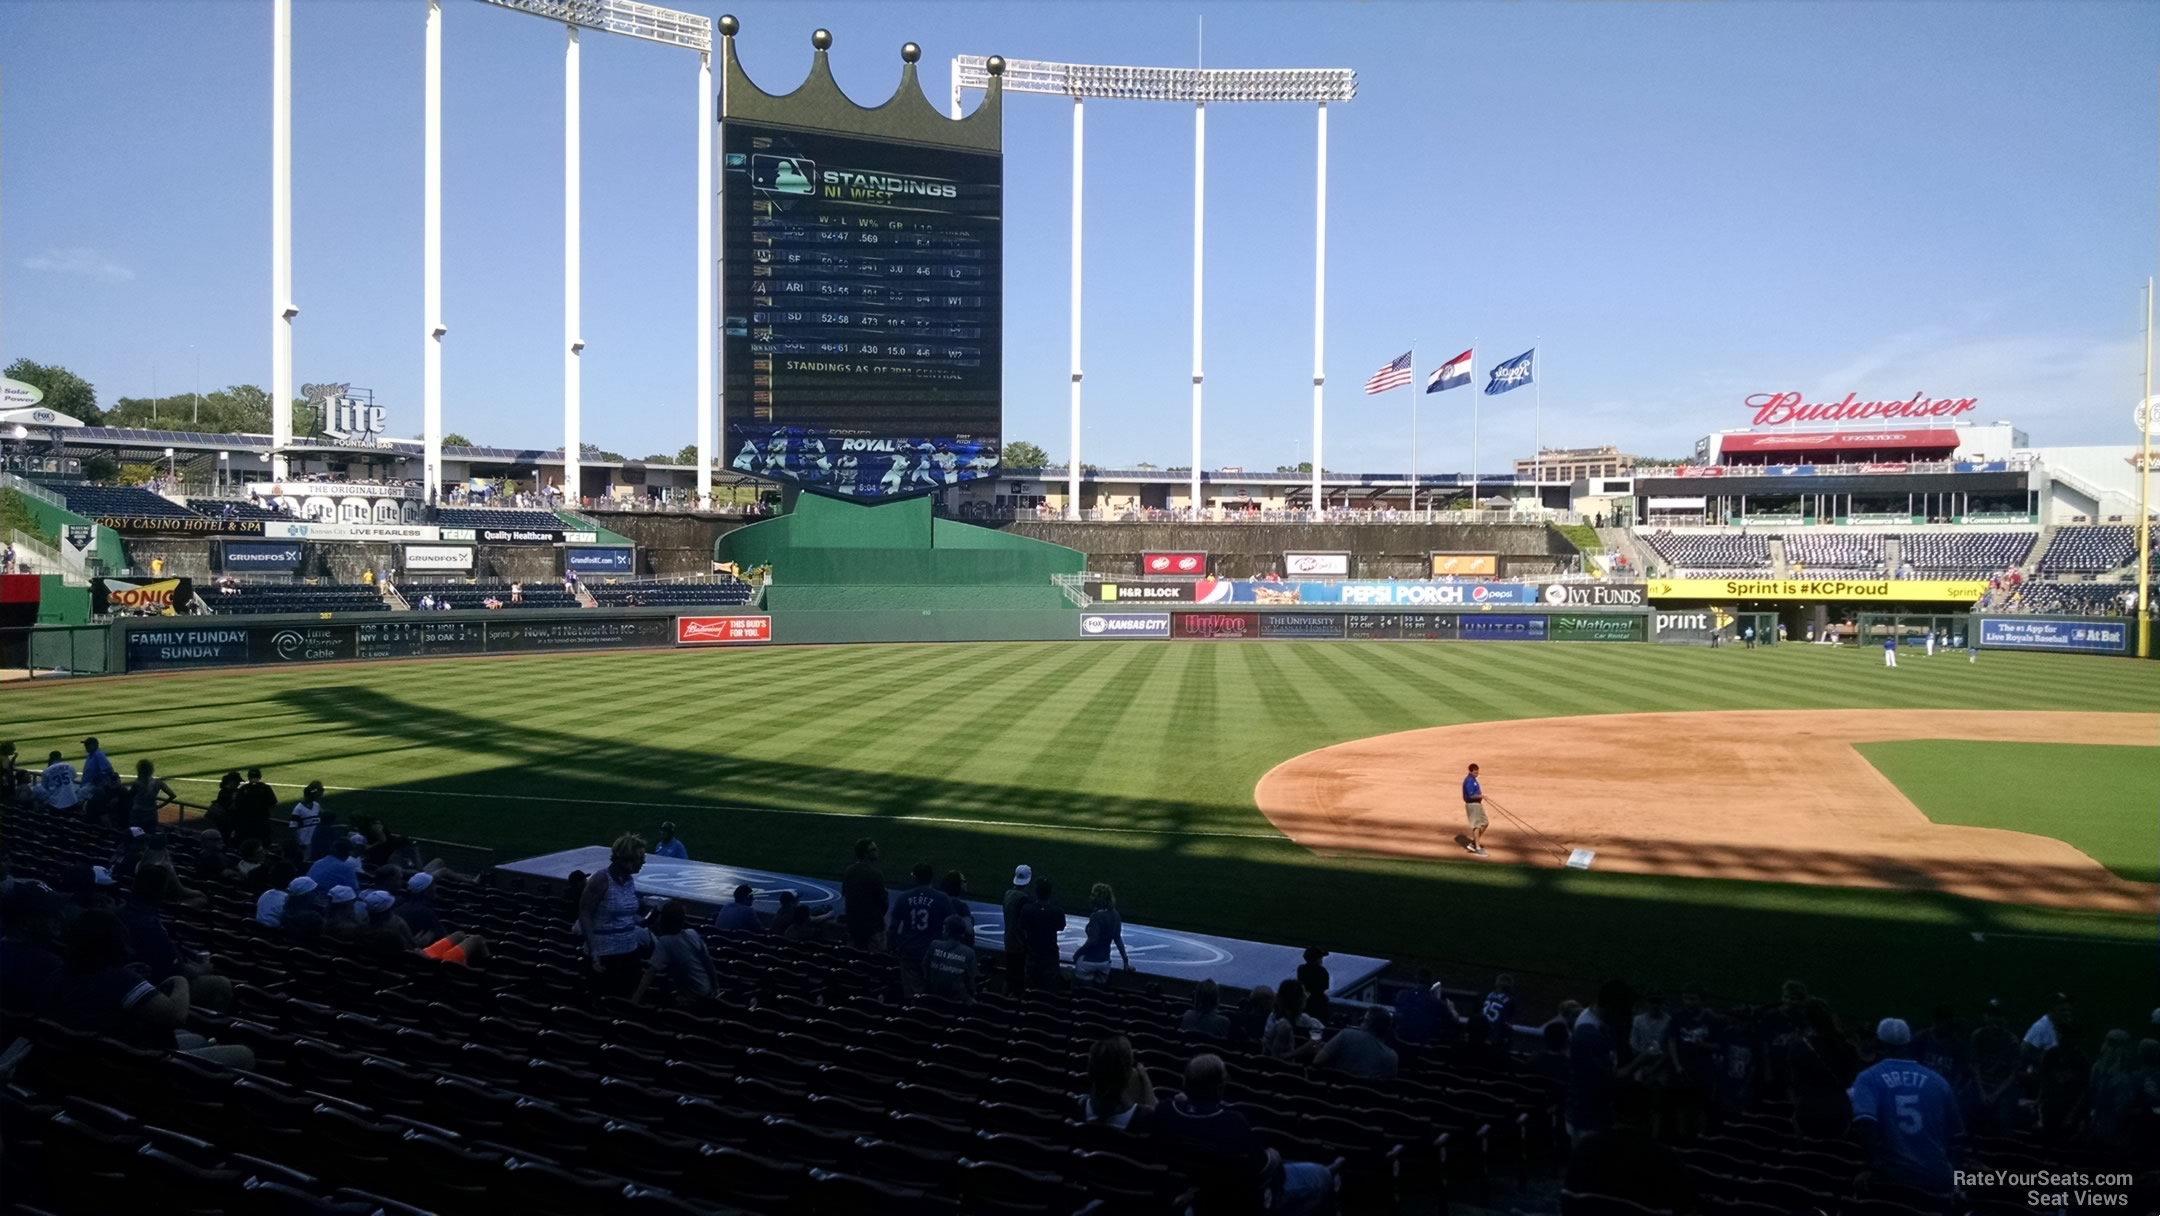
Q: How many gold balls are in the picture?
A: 4